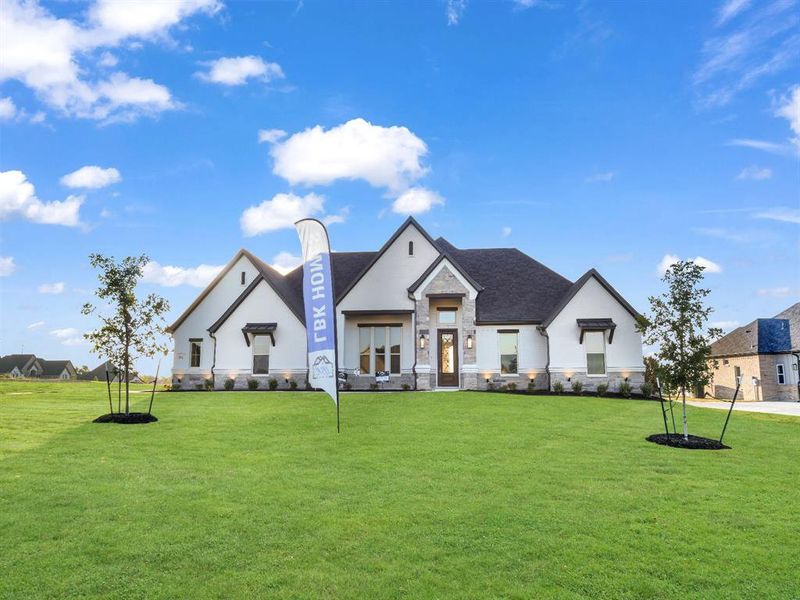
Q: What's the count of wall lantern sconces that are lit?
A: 2